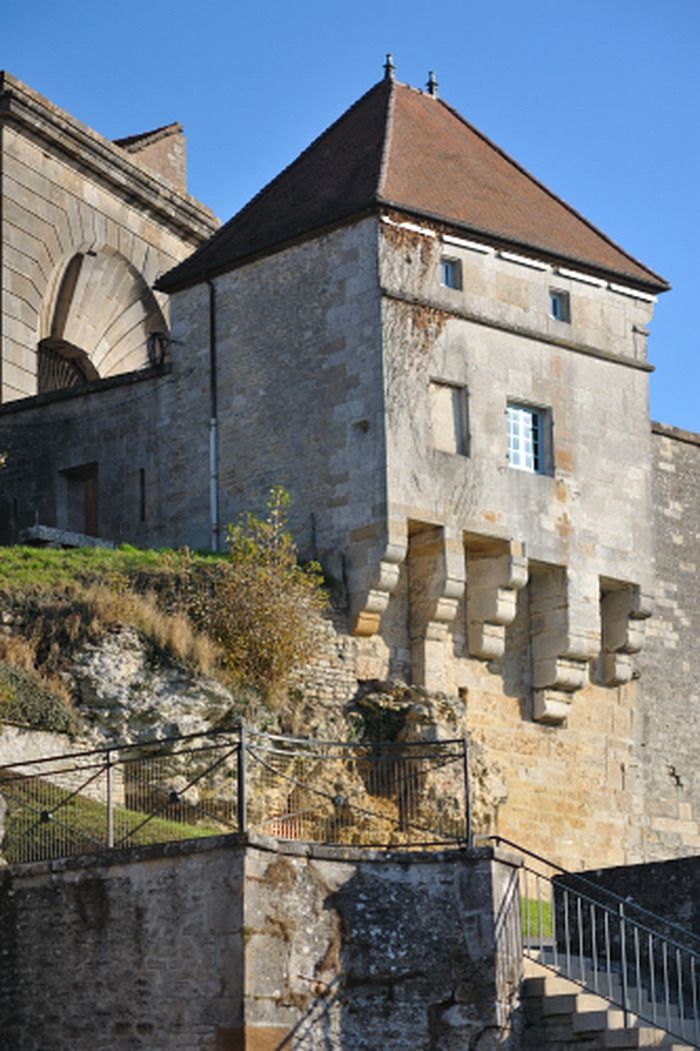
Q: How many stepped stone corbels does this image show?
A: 5